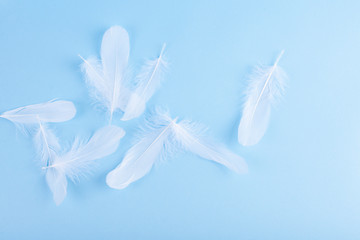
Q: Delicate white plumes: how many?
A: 9